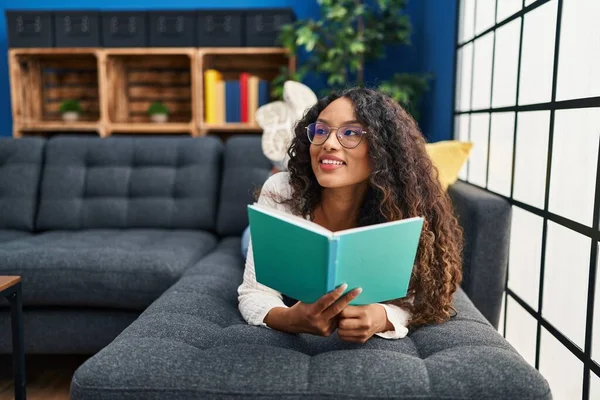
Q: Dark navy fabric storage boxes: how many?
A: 6